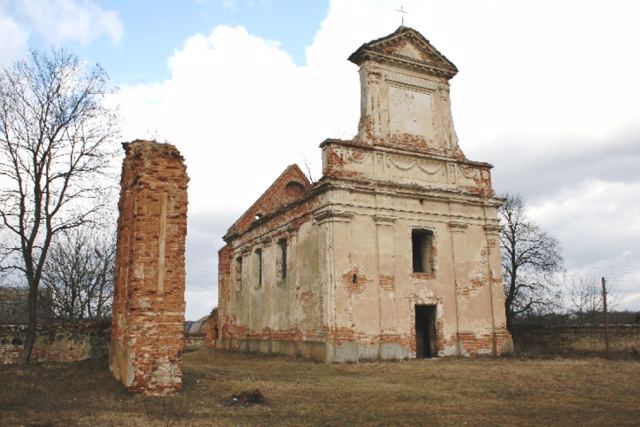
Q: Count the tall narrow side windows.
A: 3